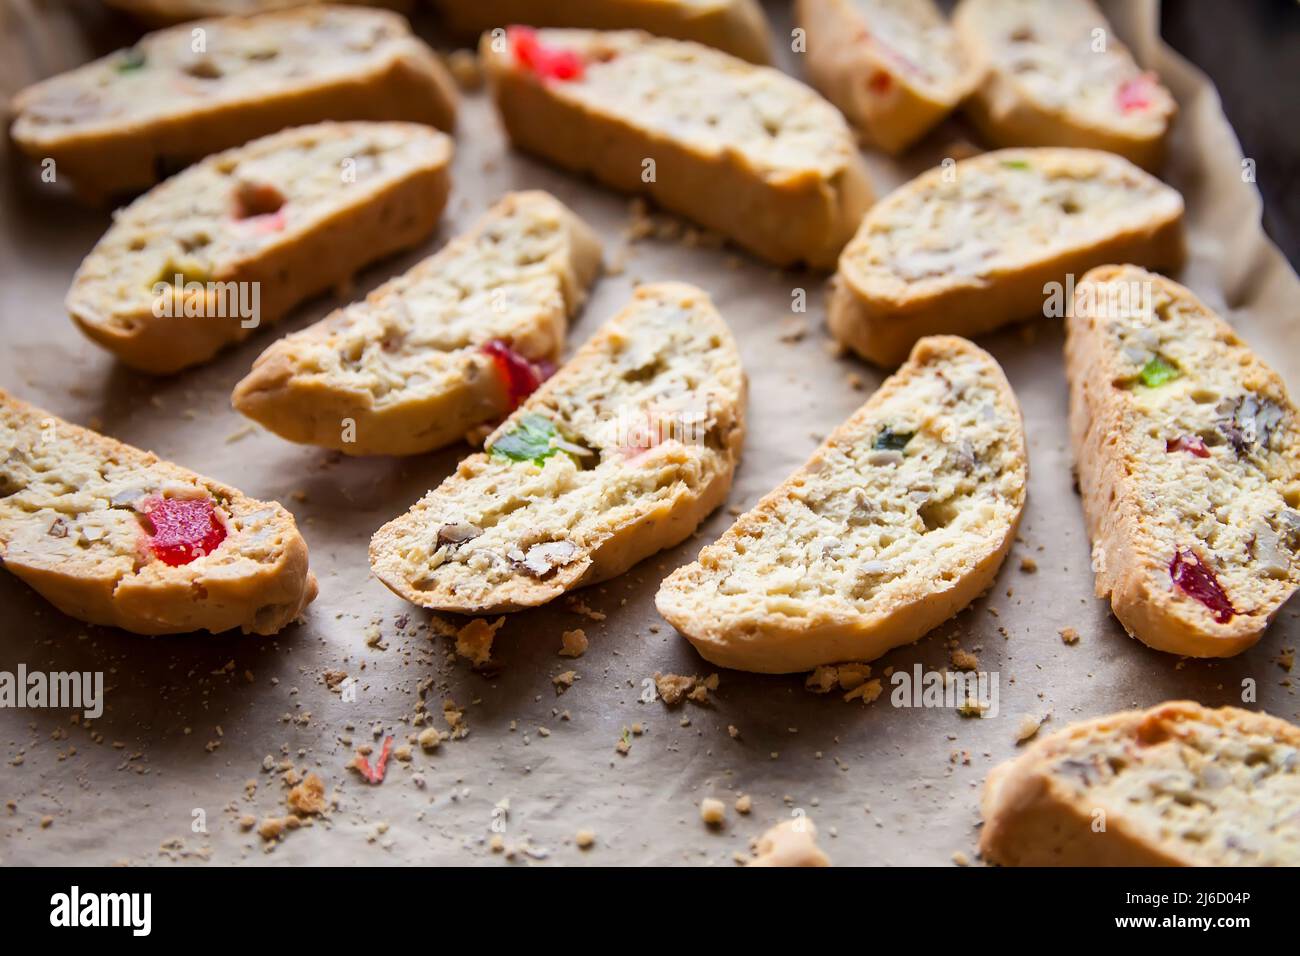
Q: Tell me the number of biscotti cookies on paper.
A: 14